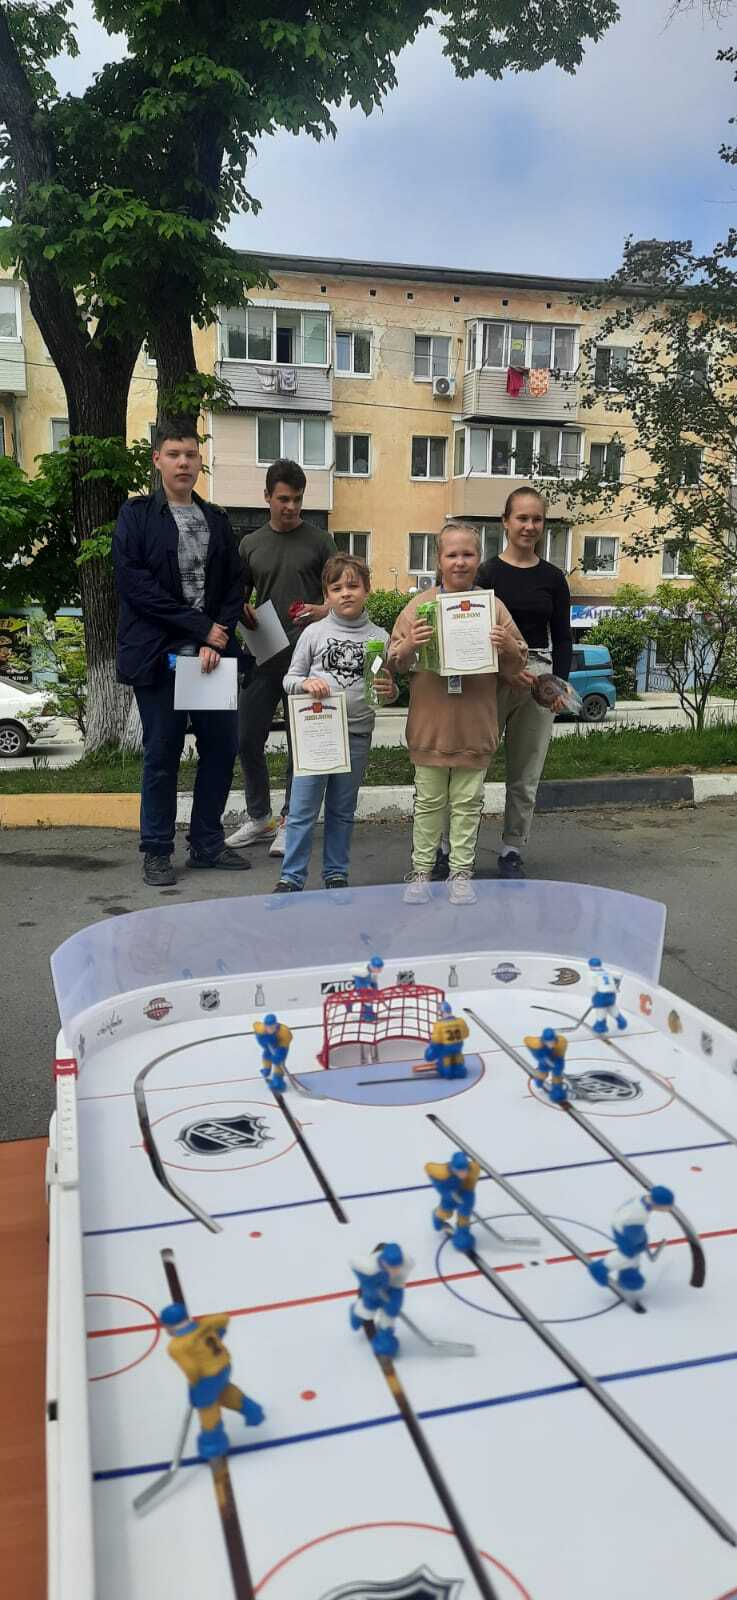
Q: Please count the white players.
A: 4